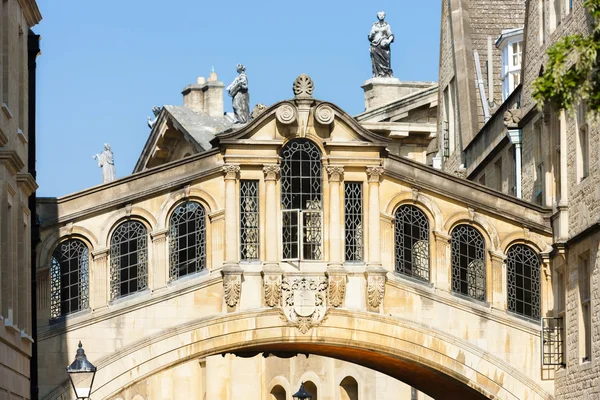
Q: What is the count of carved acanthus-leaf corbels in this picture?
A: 4